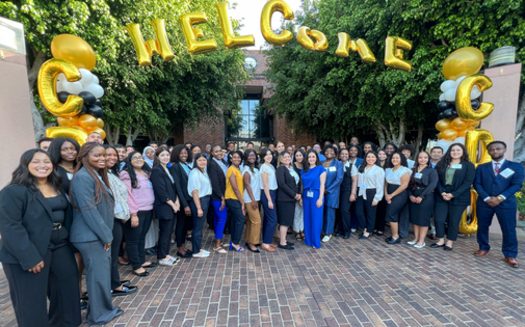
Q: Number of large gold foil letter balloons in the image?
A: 12